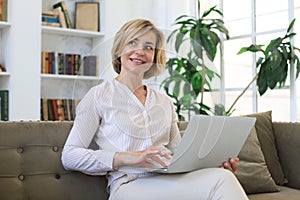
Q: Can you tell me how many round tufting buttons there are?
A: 4